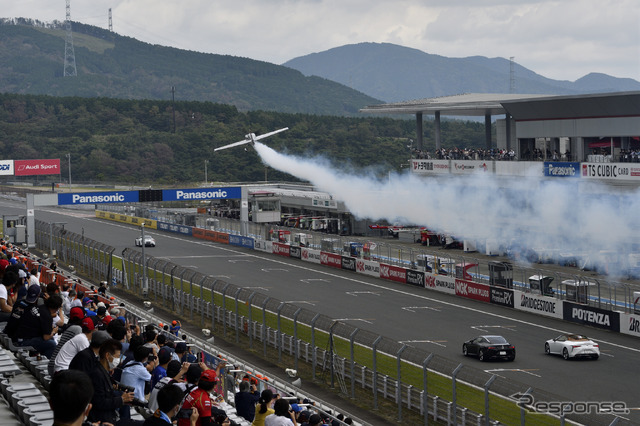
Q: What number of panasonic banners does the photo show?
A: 3